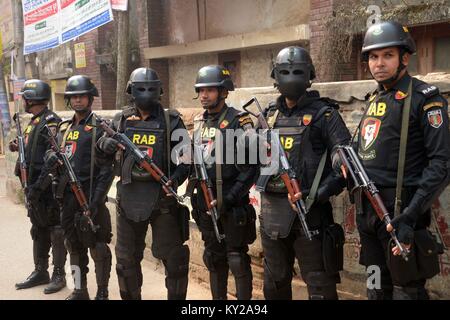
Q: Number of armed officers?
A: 6